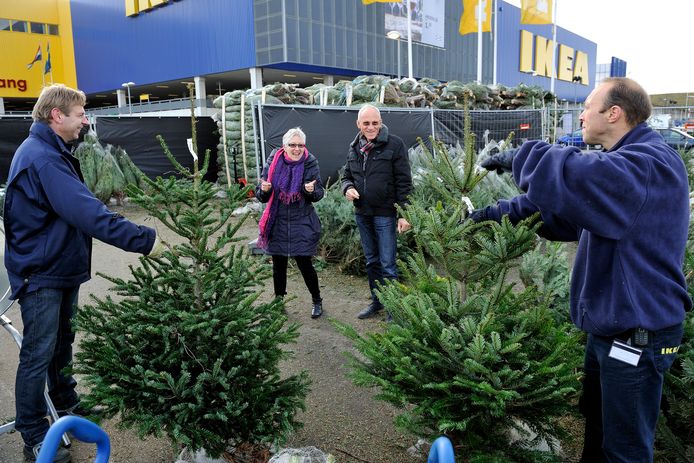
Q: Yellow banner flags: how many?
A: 3